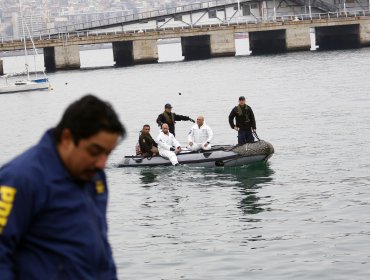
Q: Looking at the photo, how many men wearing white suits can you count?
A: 2